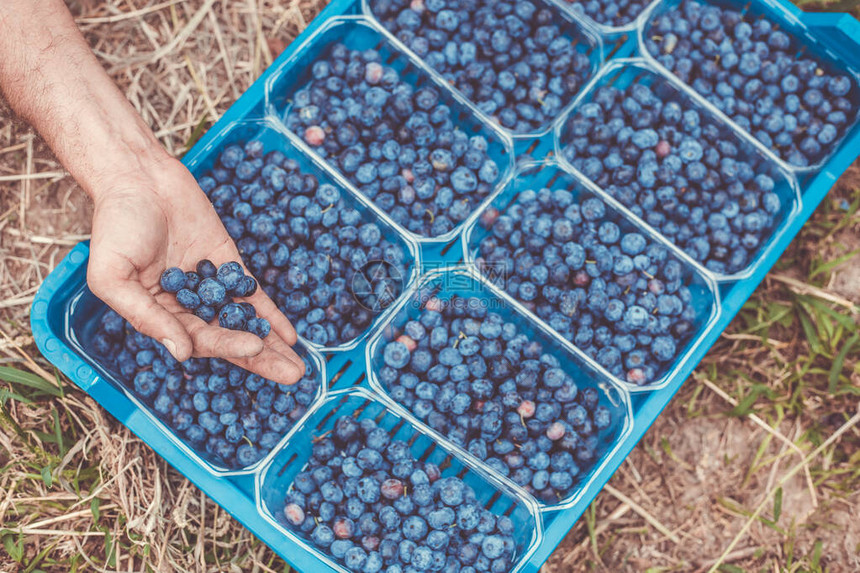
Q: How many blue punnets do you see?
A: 10